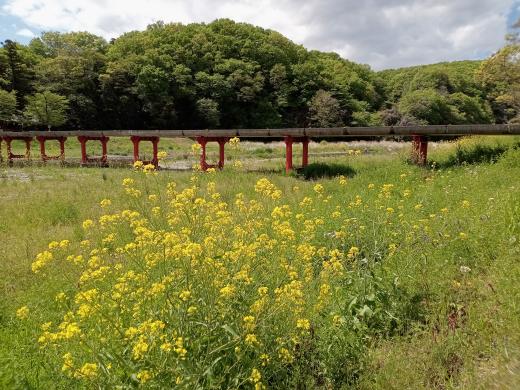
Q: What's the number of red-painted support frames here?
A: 7